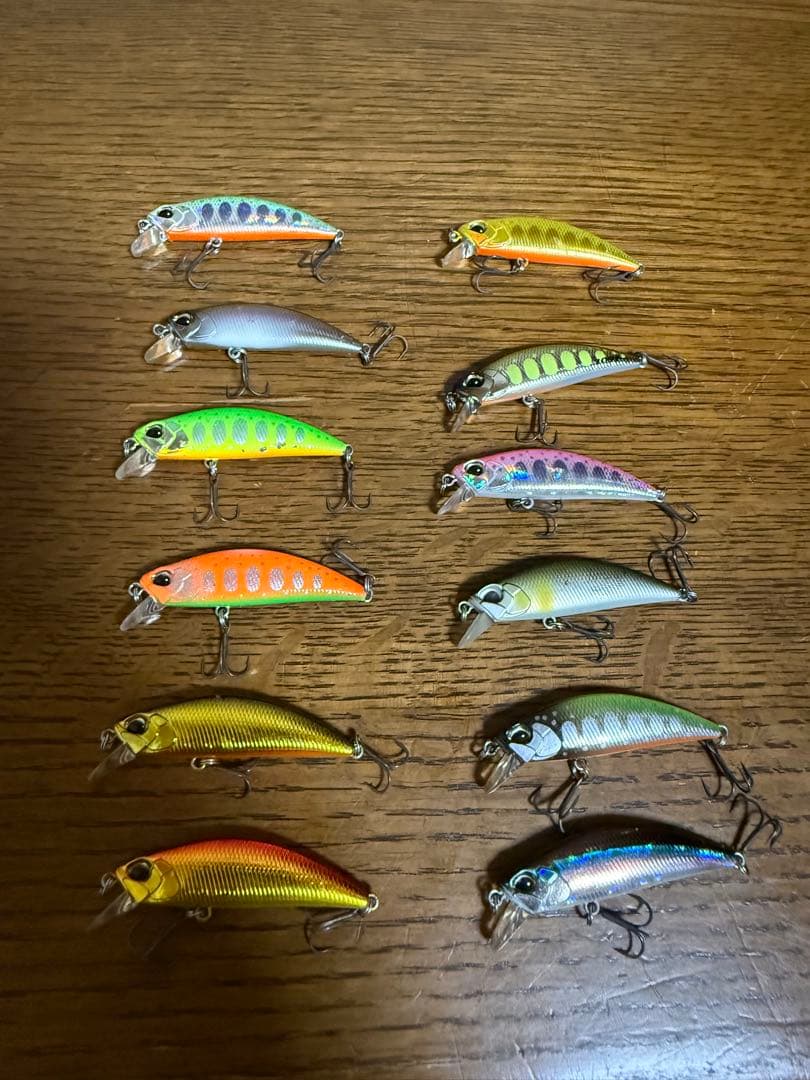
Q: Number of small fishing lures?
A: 12